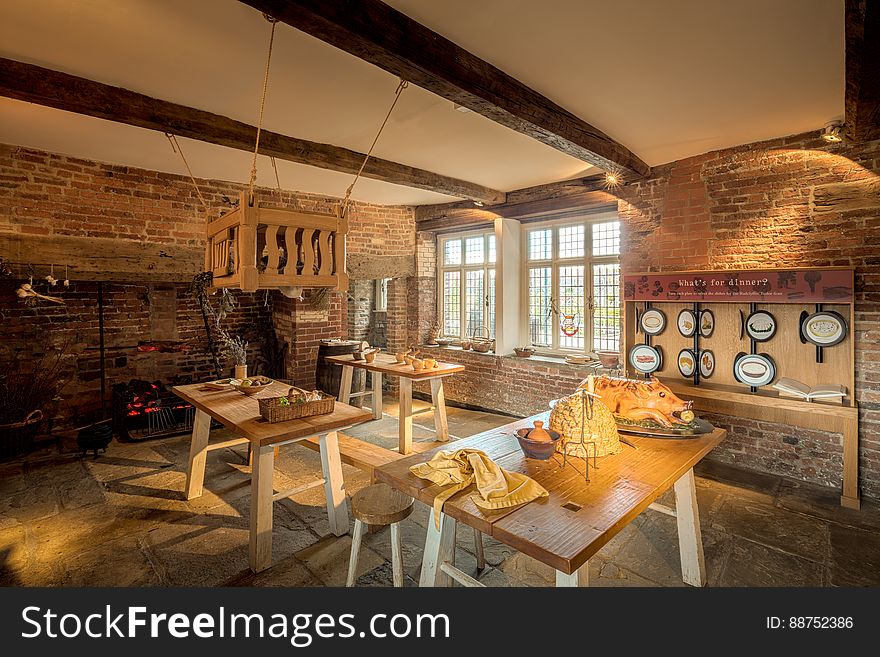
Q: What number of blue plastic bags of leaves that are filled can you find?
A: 0